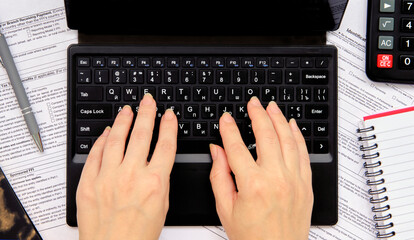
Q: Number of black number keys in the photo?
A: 14